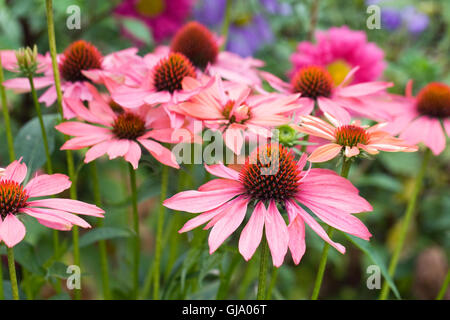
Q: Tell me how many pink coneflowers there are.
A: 10